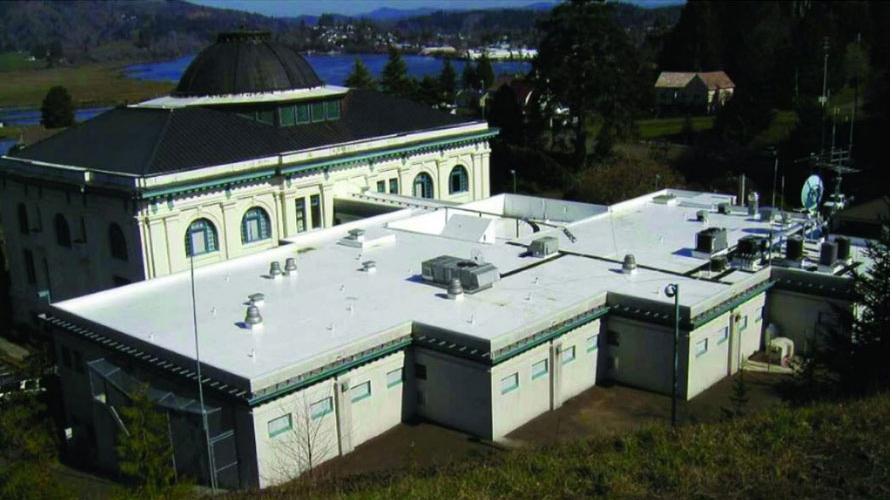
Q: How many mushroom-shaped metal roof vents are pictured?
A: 5